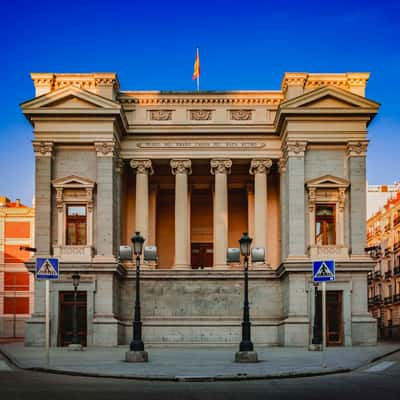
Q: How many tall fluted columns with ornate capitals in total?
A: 4